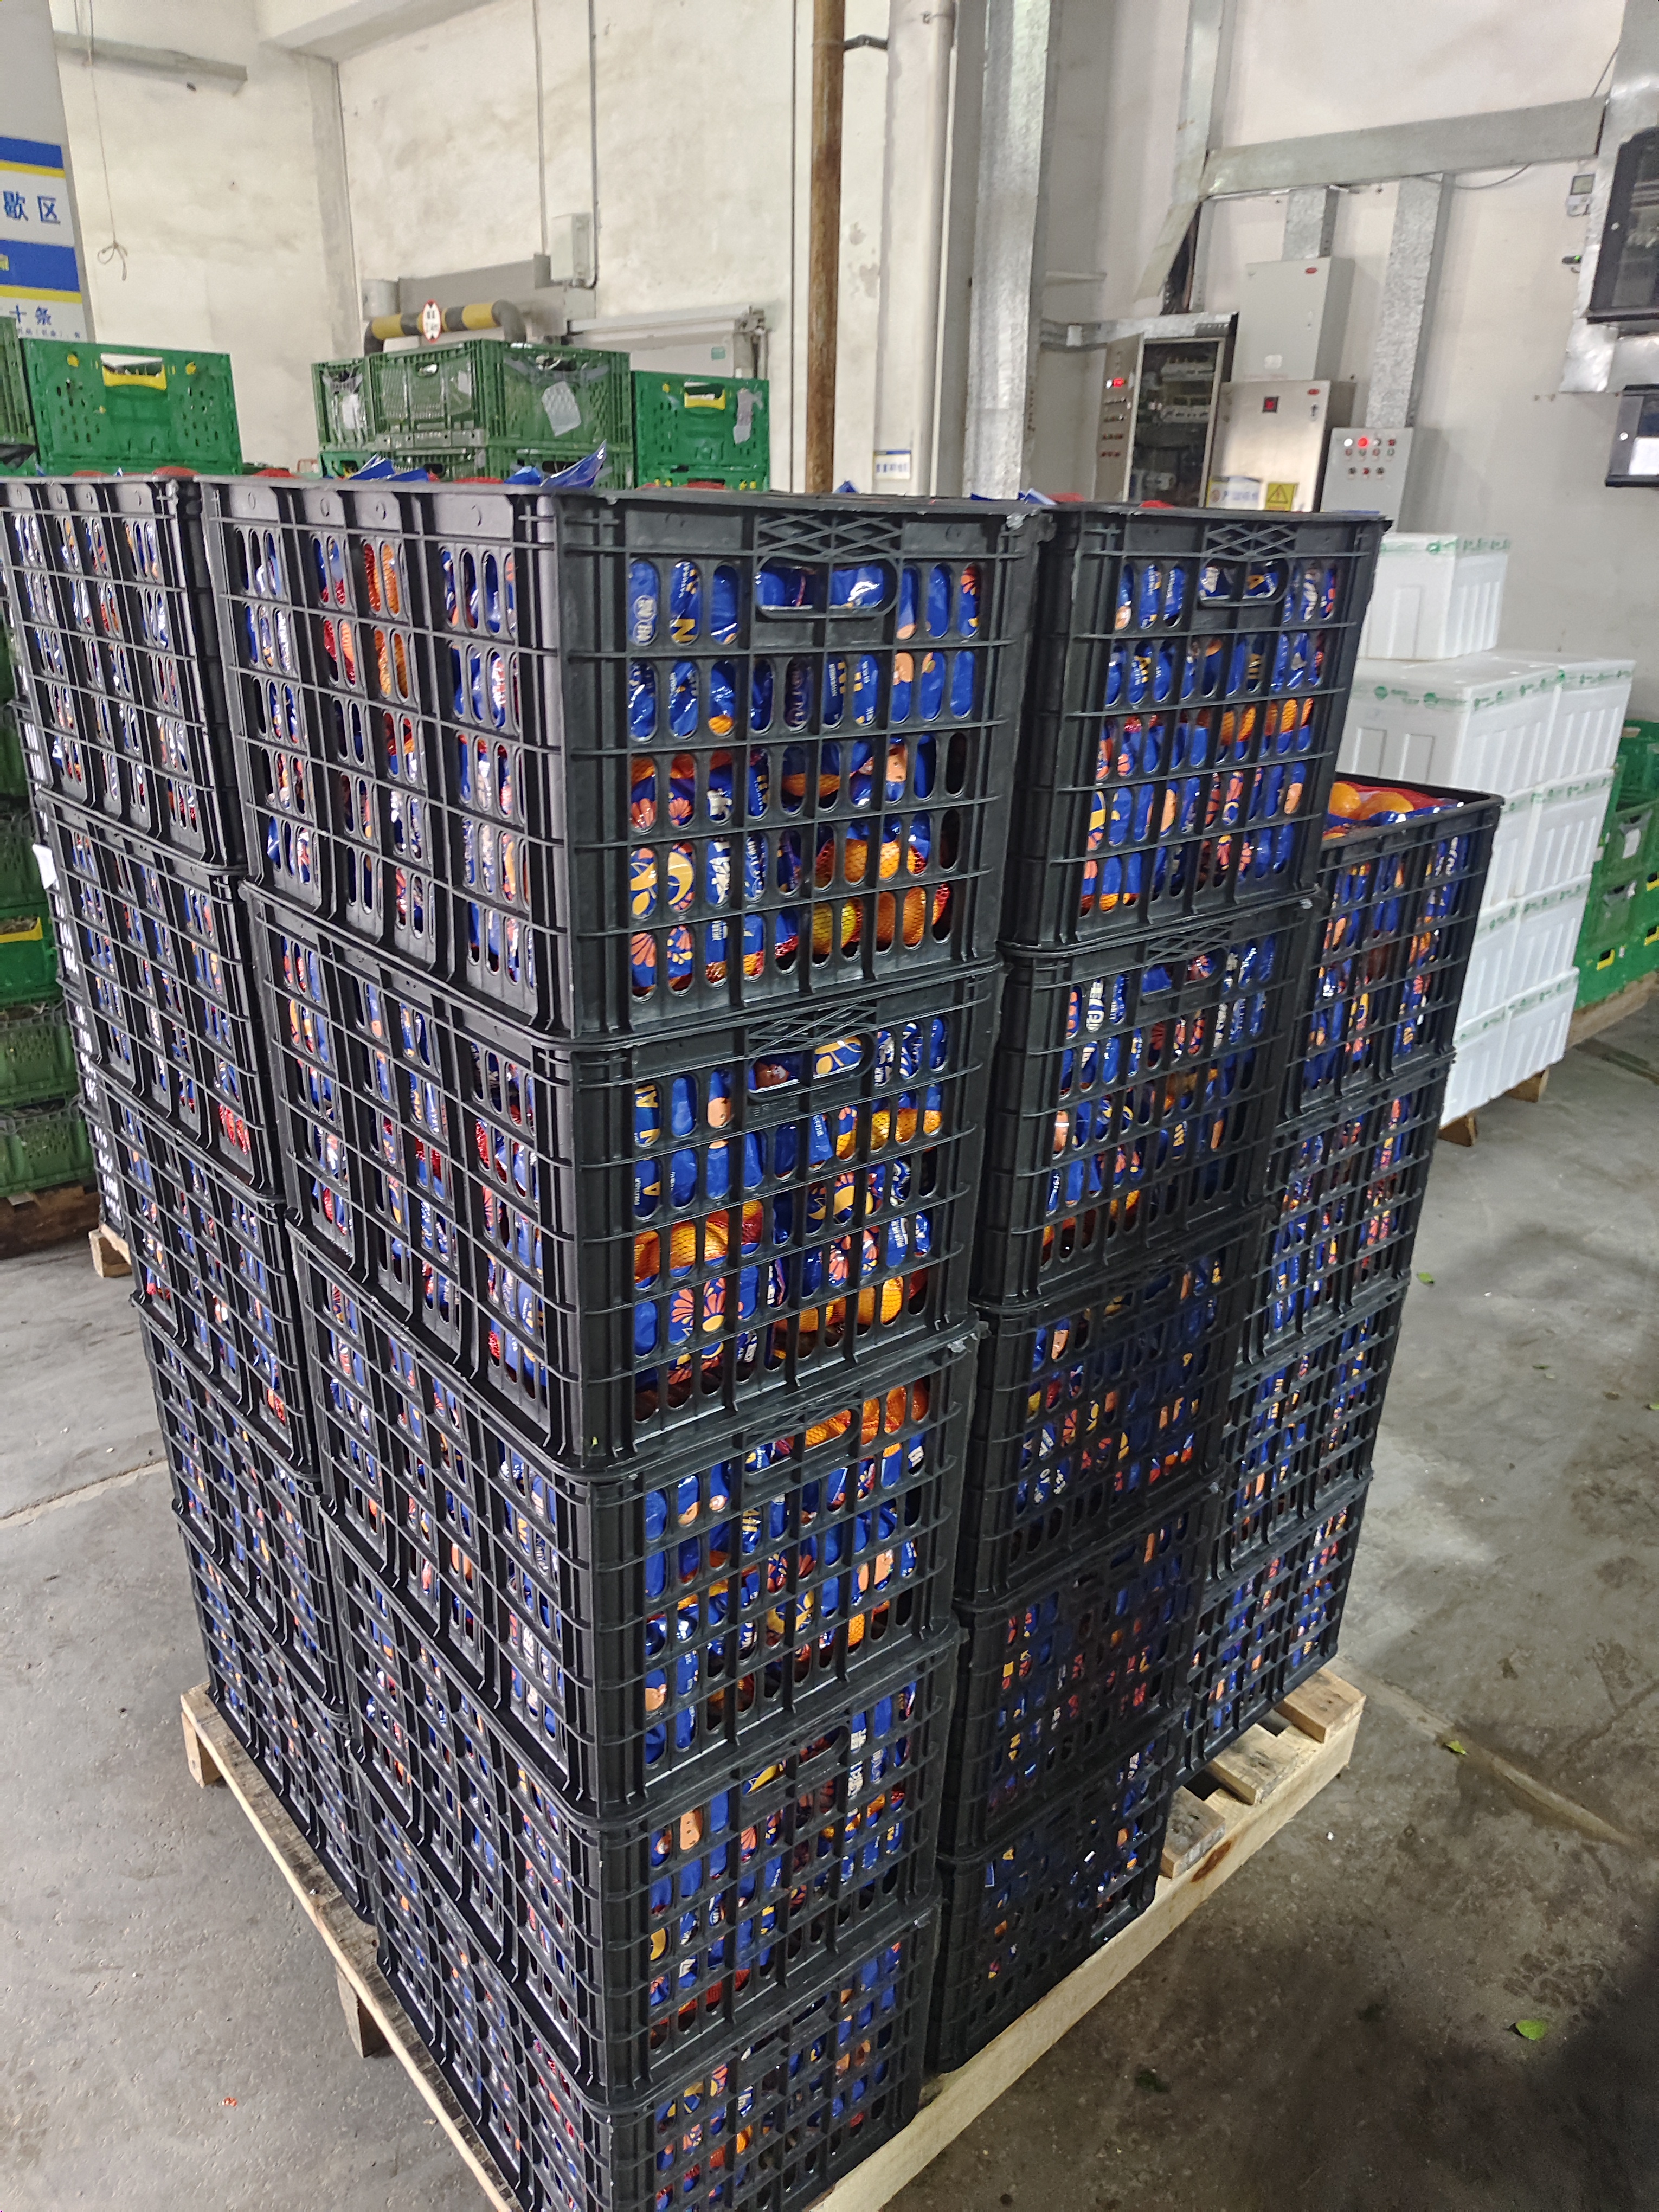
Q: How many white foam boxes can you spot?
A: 9